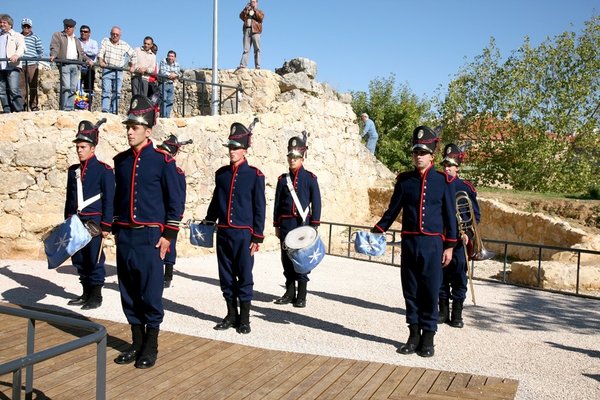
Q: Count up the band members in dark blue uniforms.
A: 7